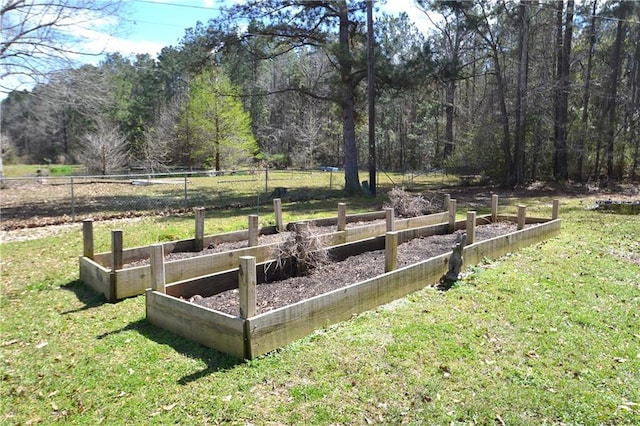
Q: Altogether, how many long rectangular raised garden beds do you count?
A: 2